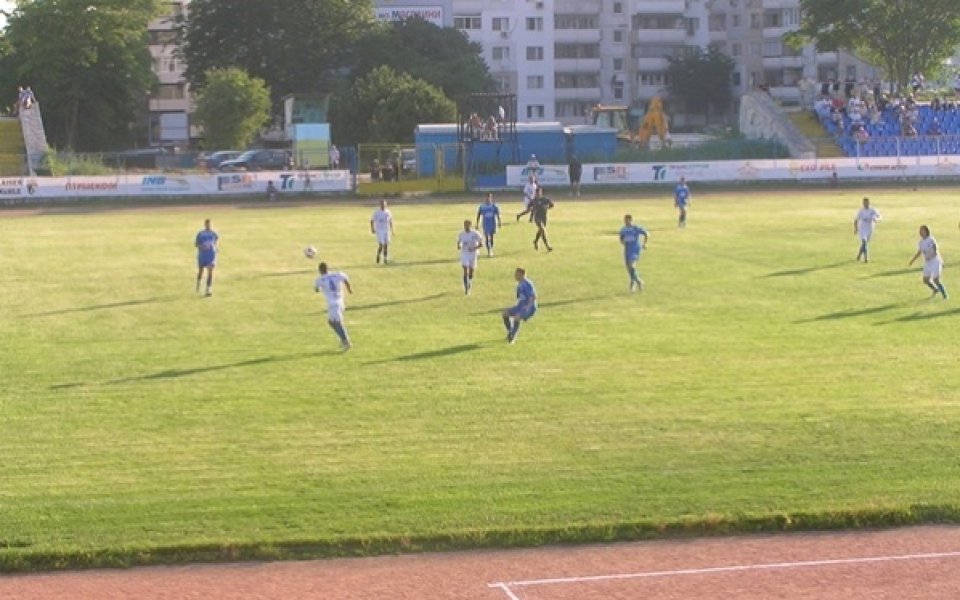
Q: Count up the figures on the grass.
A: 12